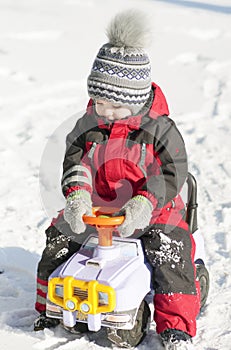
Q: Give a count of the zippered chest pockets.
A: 2